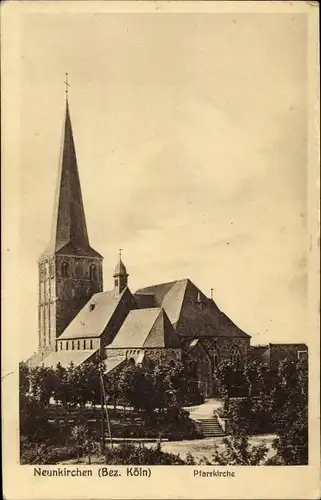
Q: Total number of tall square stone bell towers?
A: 1